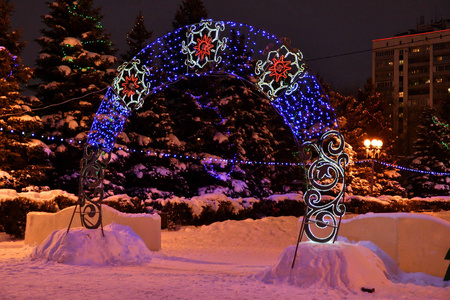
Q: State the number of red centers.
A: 3